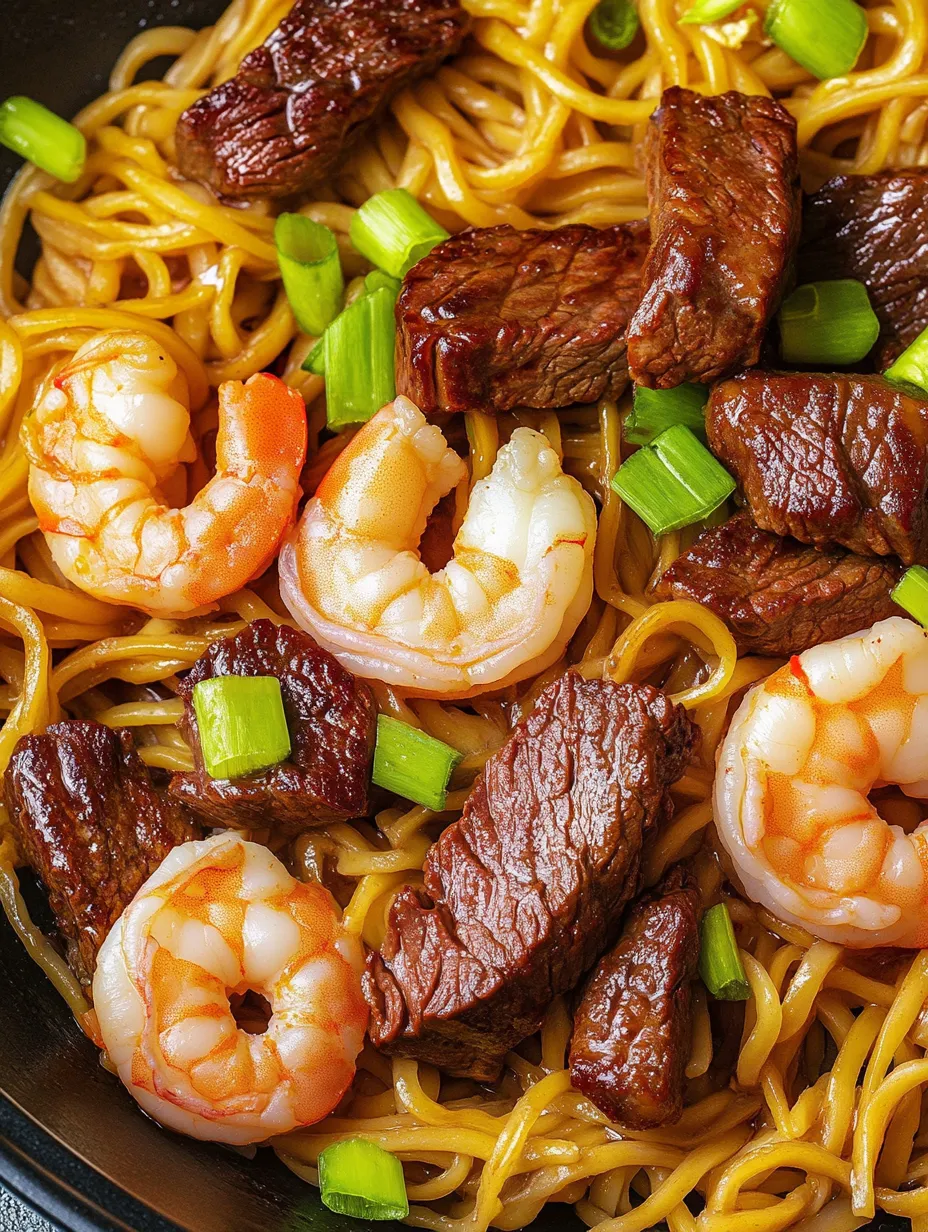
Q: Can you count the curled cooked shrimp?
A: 4